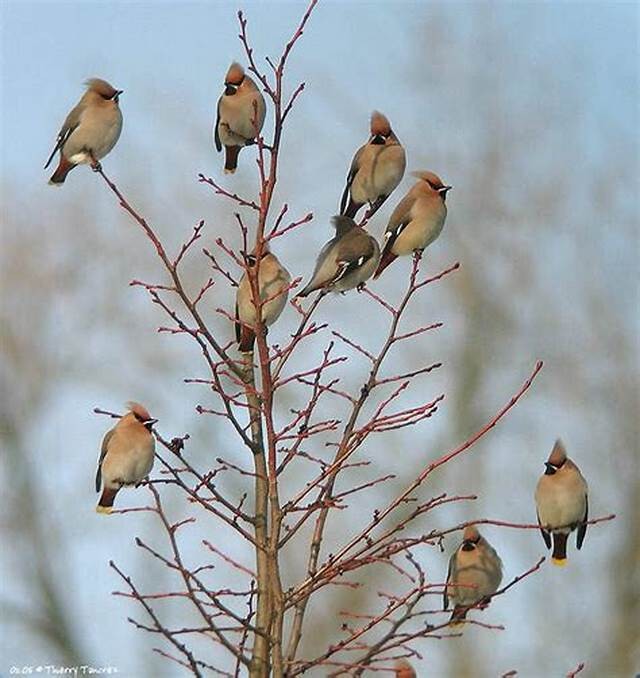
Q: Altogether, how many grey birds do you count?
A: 1